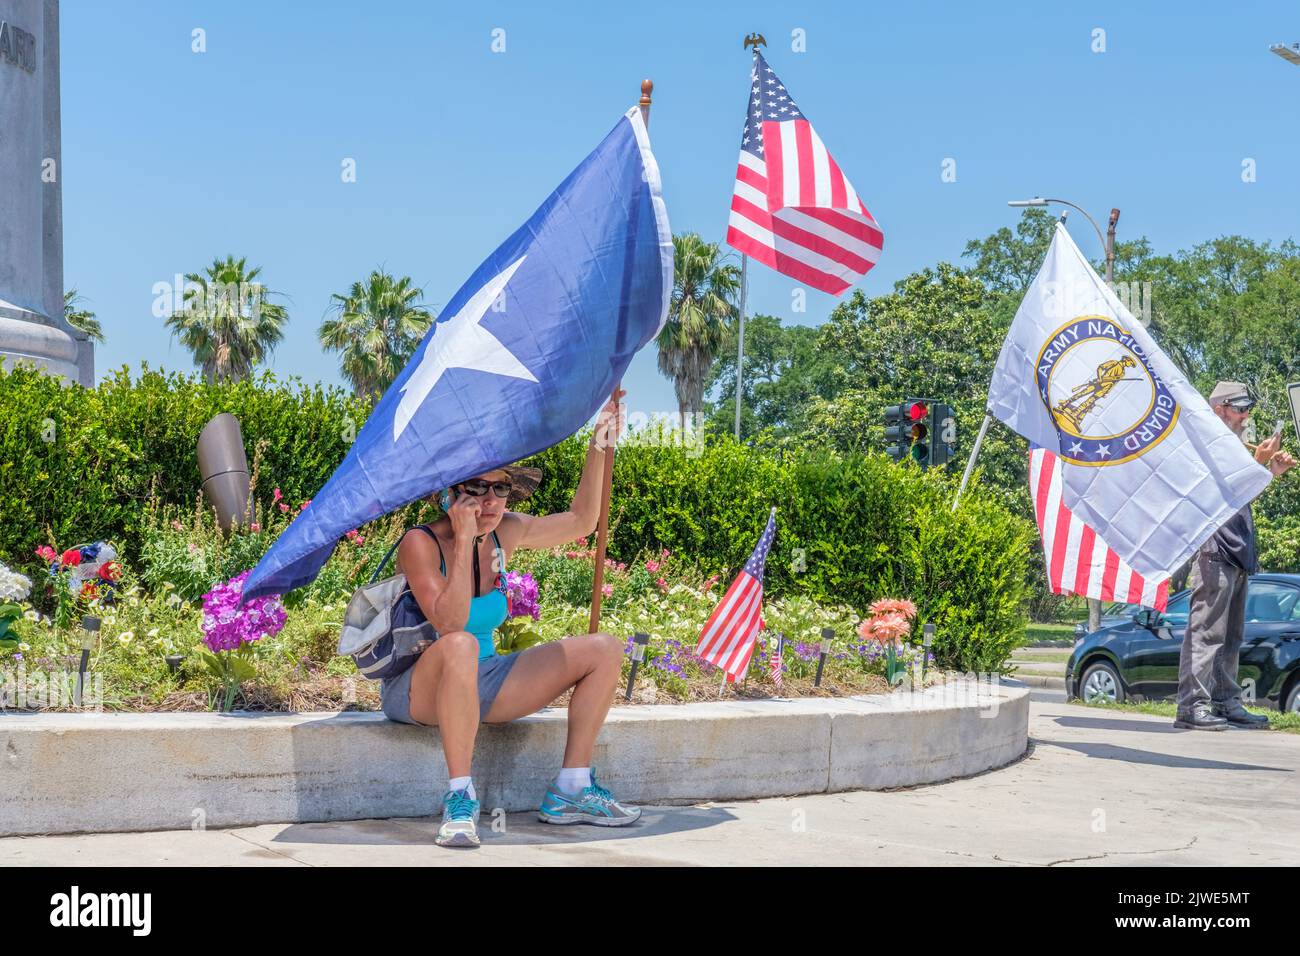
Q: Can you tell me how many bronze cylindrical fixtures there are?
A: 1